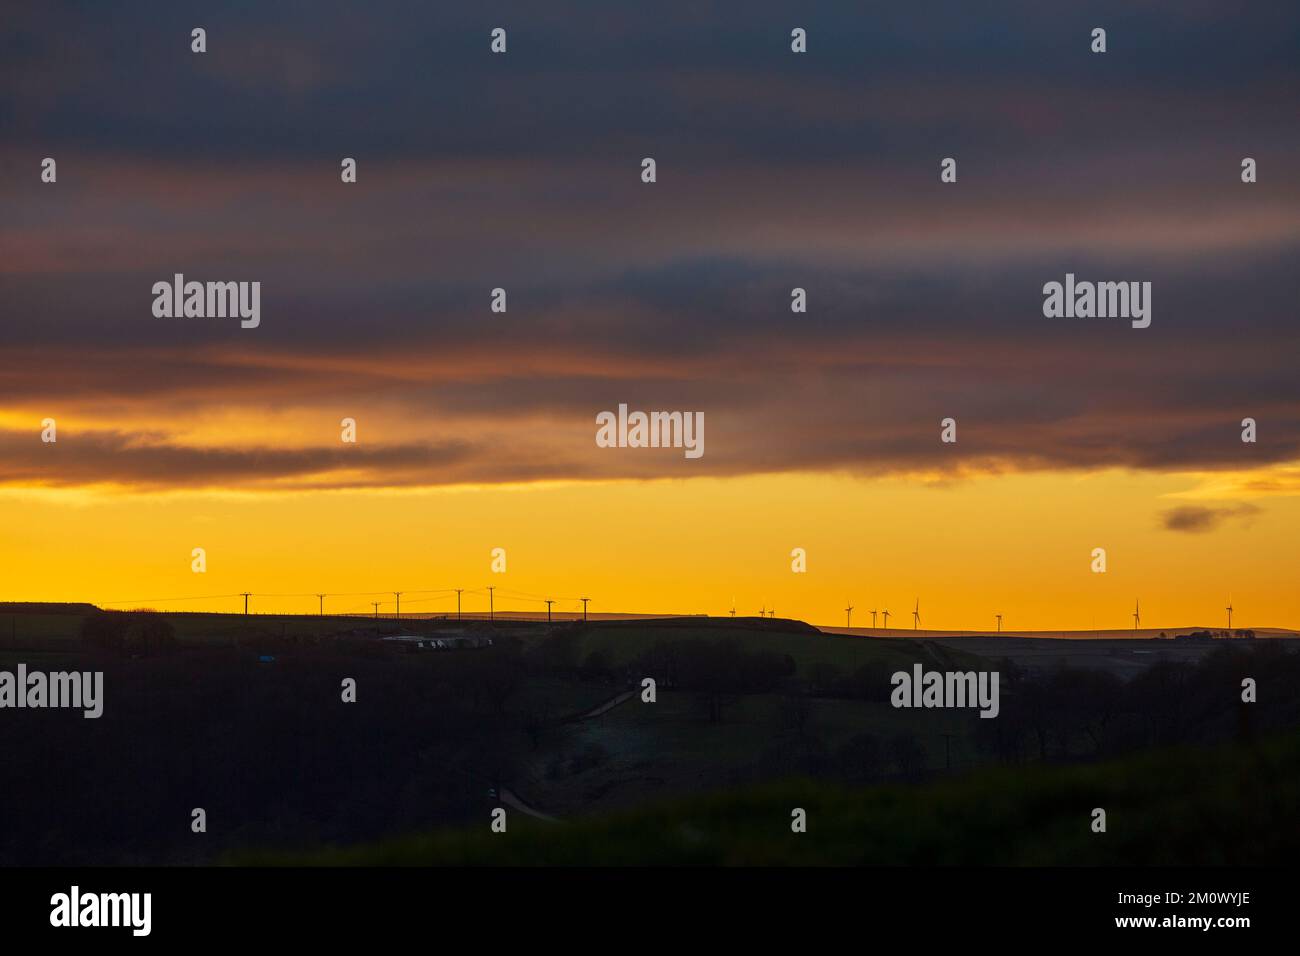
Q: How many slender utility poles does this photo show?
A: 8